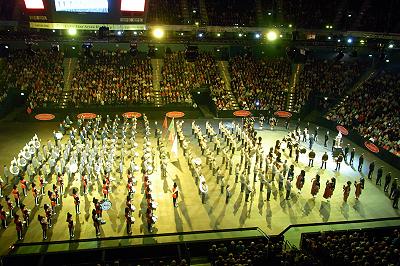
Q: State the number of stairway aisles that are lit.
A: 5